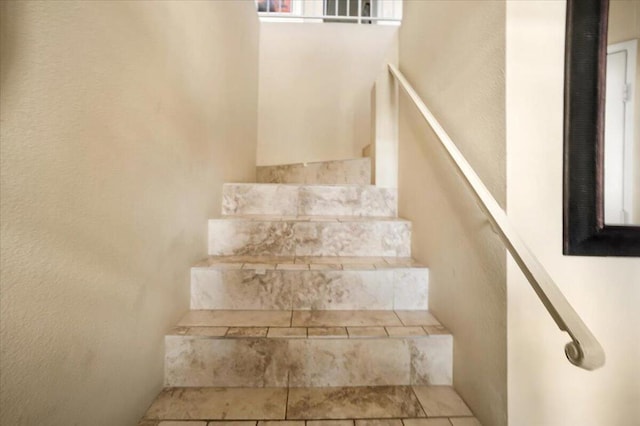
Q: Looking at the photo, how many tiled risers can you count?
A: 5